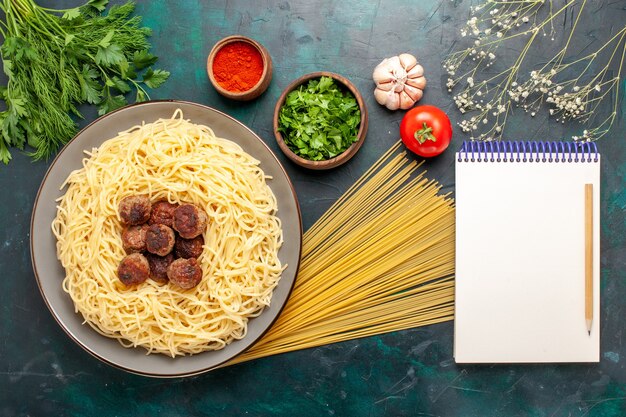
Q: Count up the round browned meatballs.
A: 9